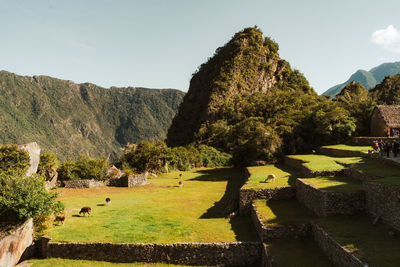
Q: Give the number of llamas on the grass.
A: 6